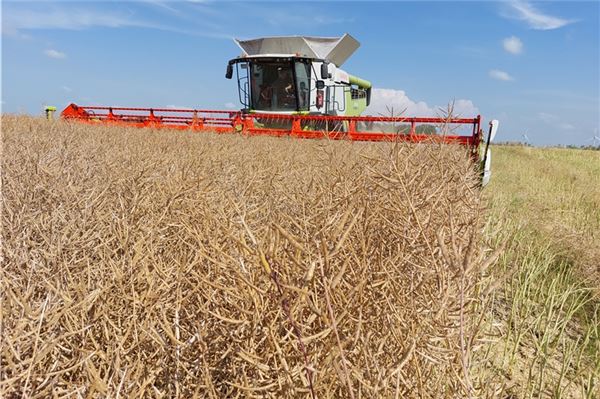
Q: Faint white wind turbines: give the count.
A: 2